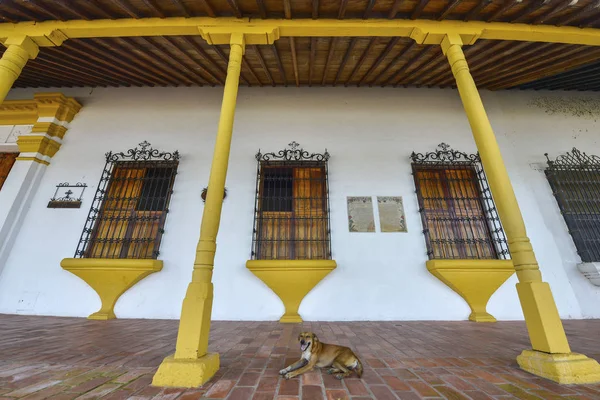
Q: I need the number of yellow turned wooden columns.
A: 3